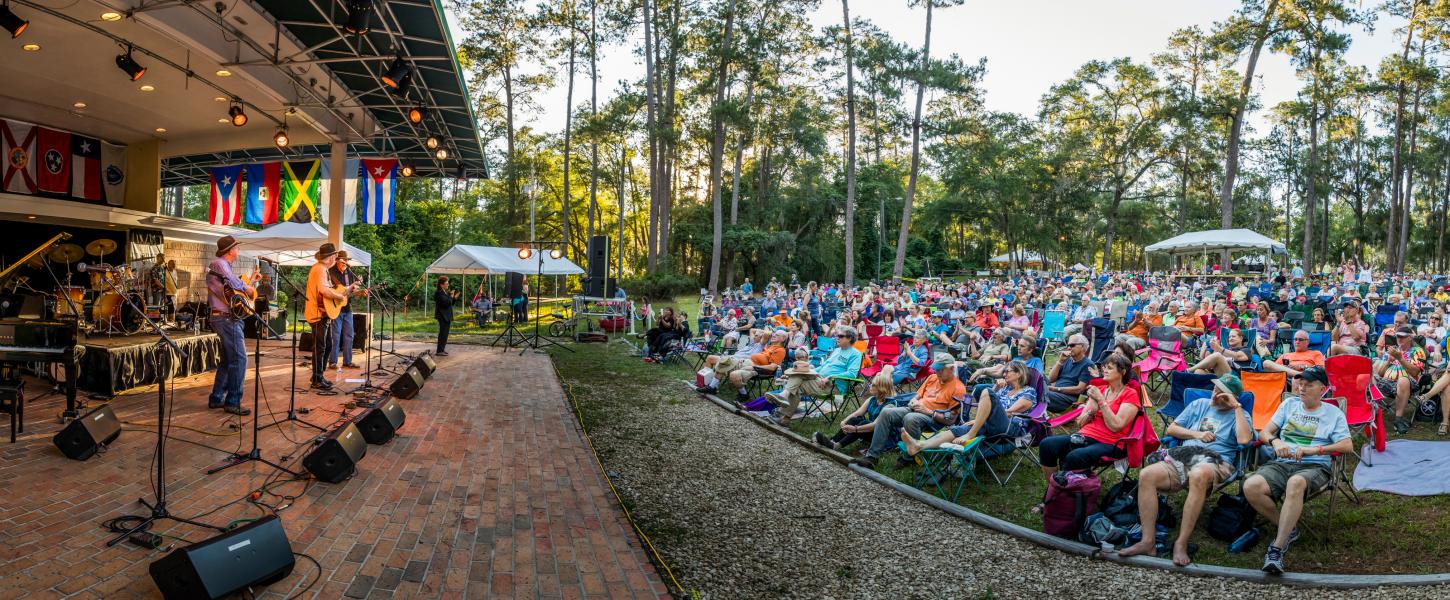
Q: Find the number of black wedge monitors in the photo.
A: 6